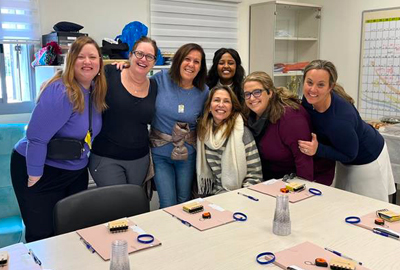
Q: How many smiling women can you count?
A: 7